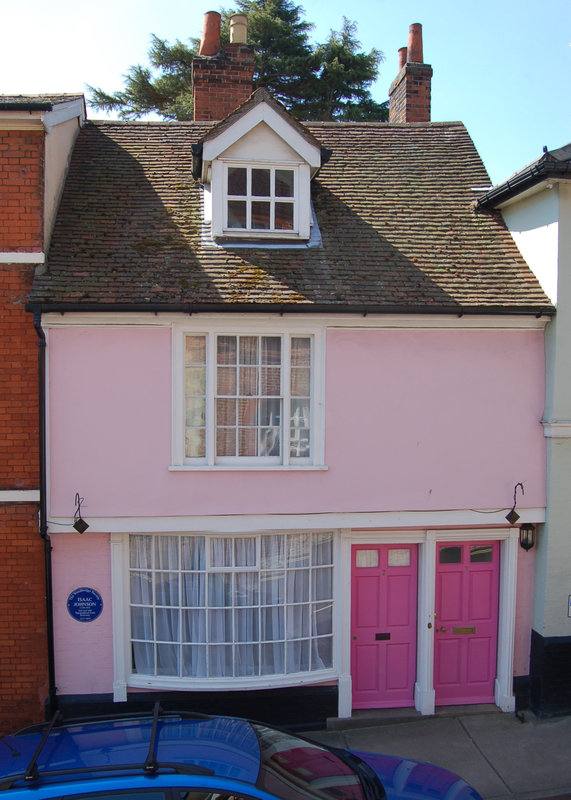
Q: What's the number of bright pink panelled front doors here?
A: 2